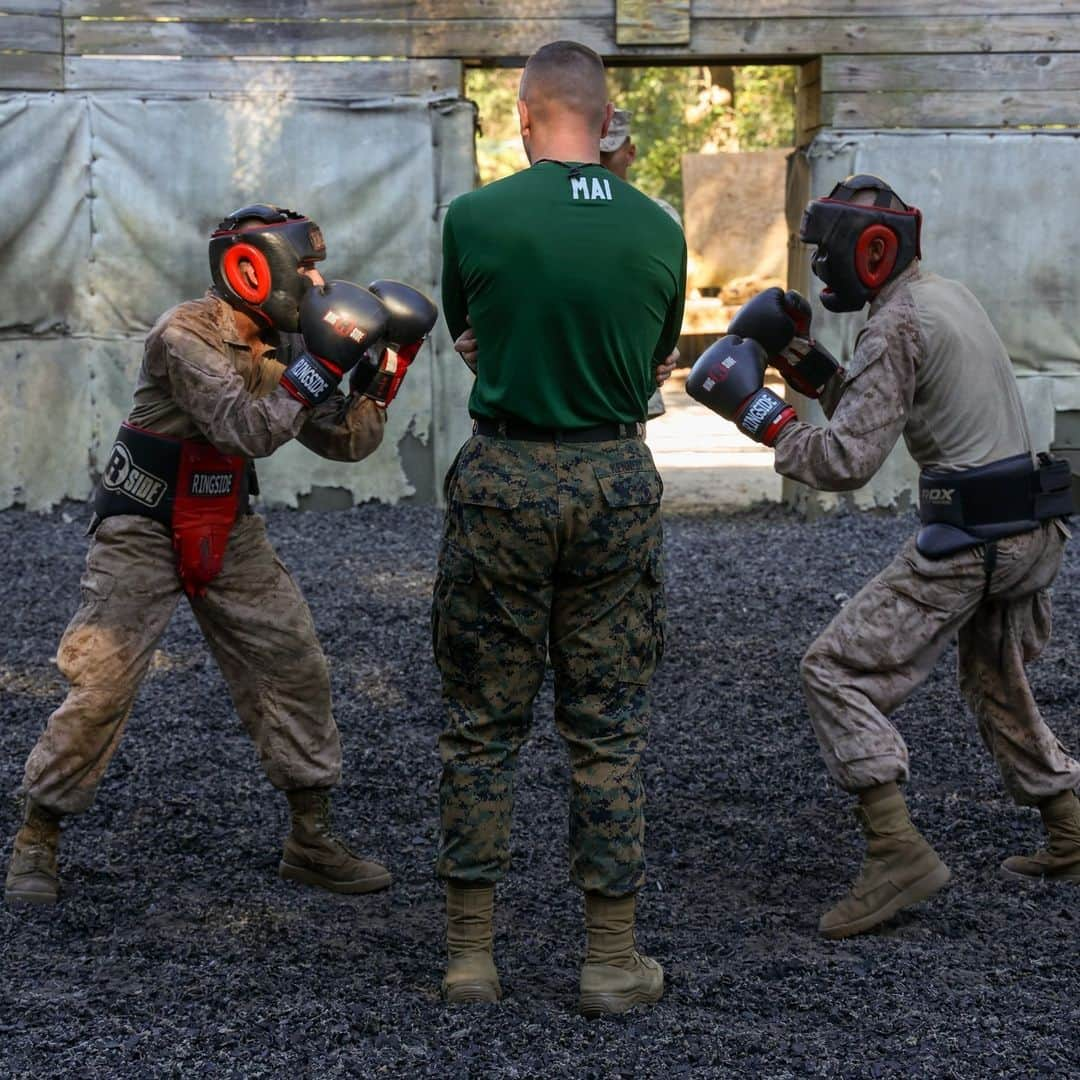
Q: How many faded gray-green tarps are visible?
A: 2